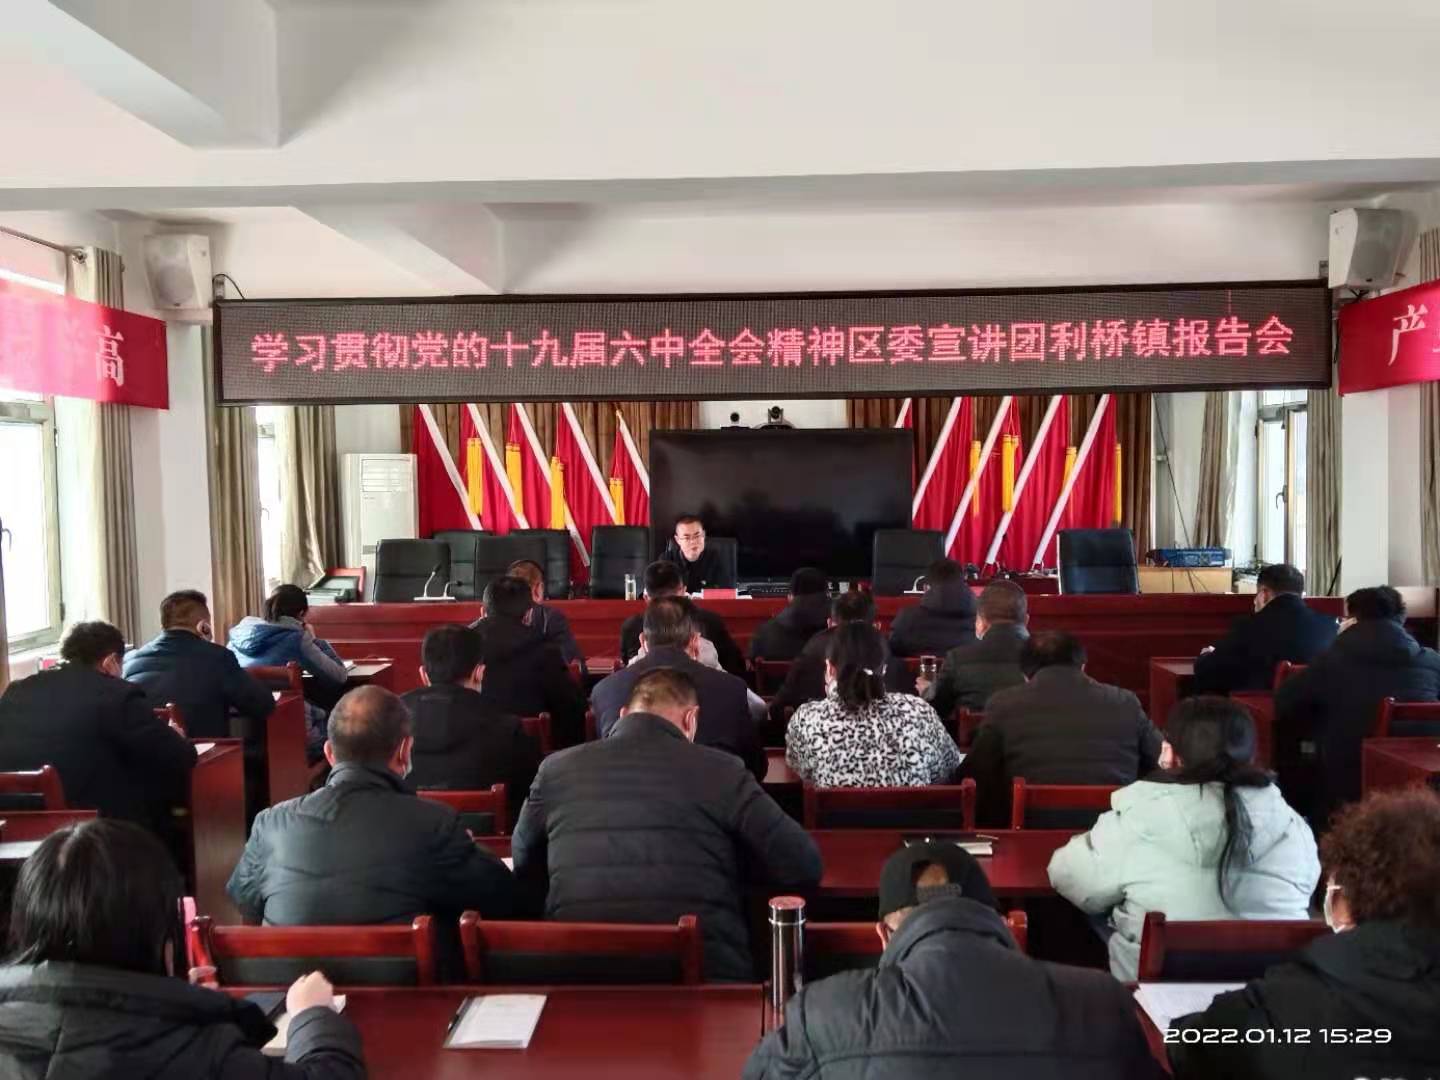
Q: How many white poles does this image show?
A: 10